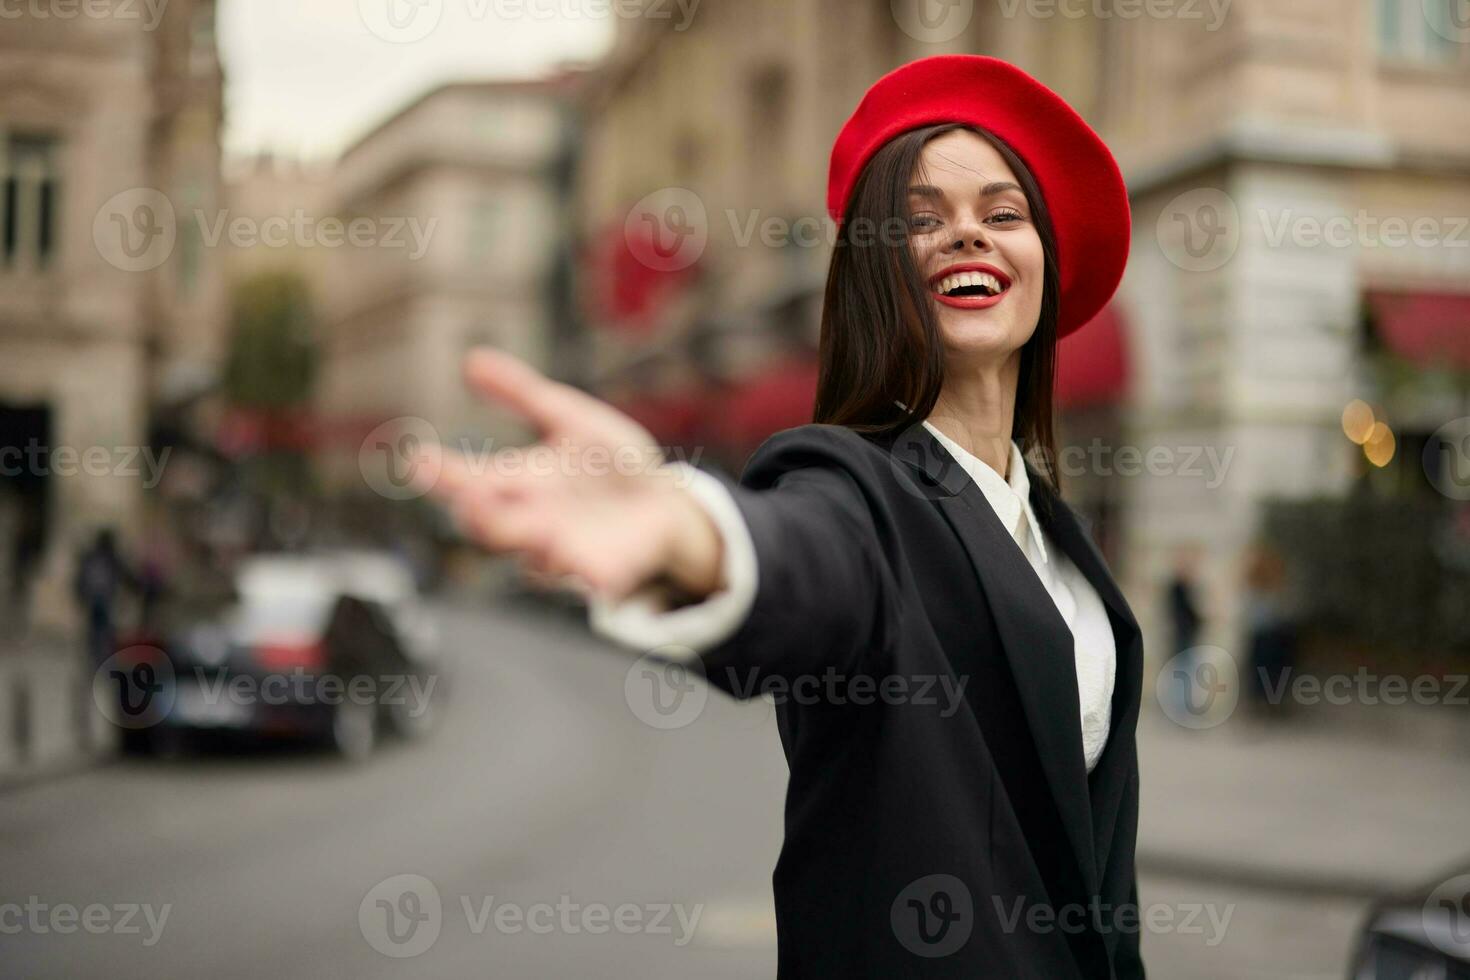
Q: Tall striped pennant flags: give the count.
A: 0